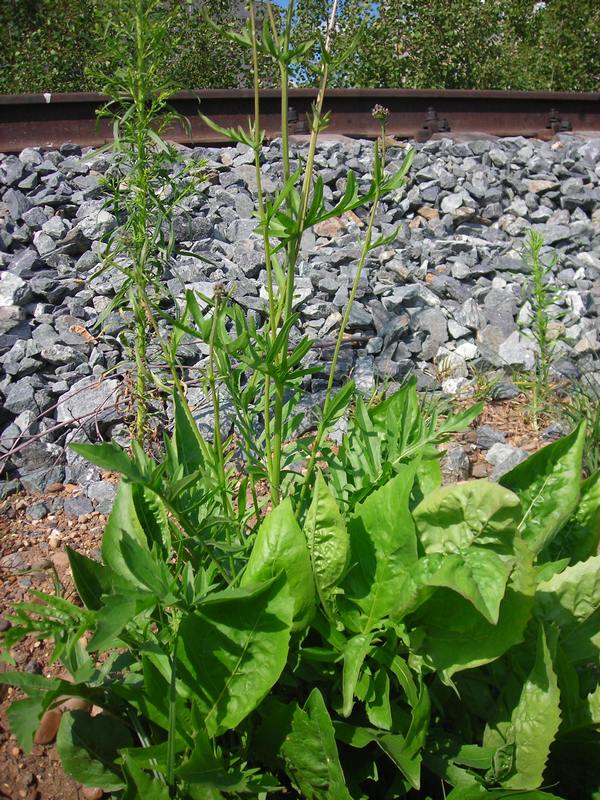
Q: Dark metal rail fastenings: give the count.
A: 3